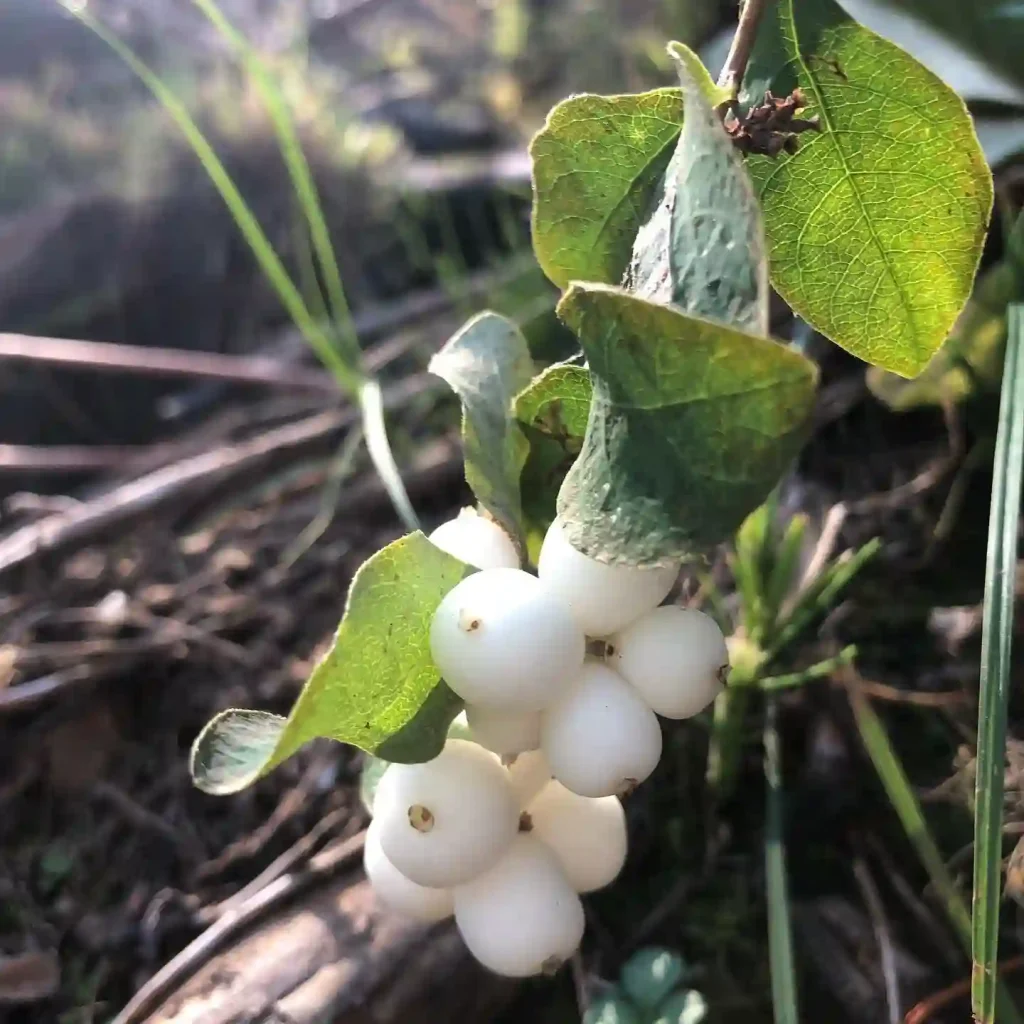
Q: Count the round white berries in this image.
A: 11